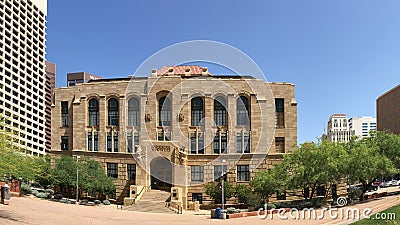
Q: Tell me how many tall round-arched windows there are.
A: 7